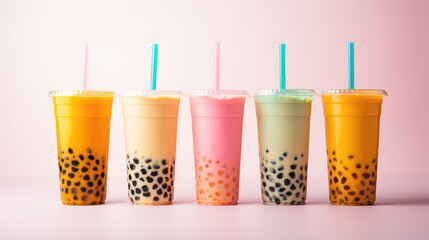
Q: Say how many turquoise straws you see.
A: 3